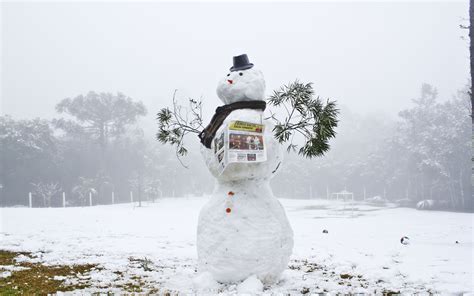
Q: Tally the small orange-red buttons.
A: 2